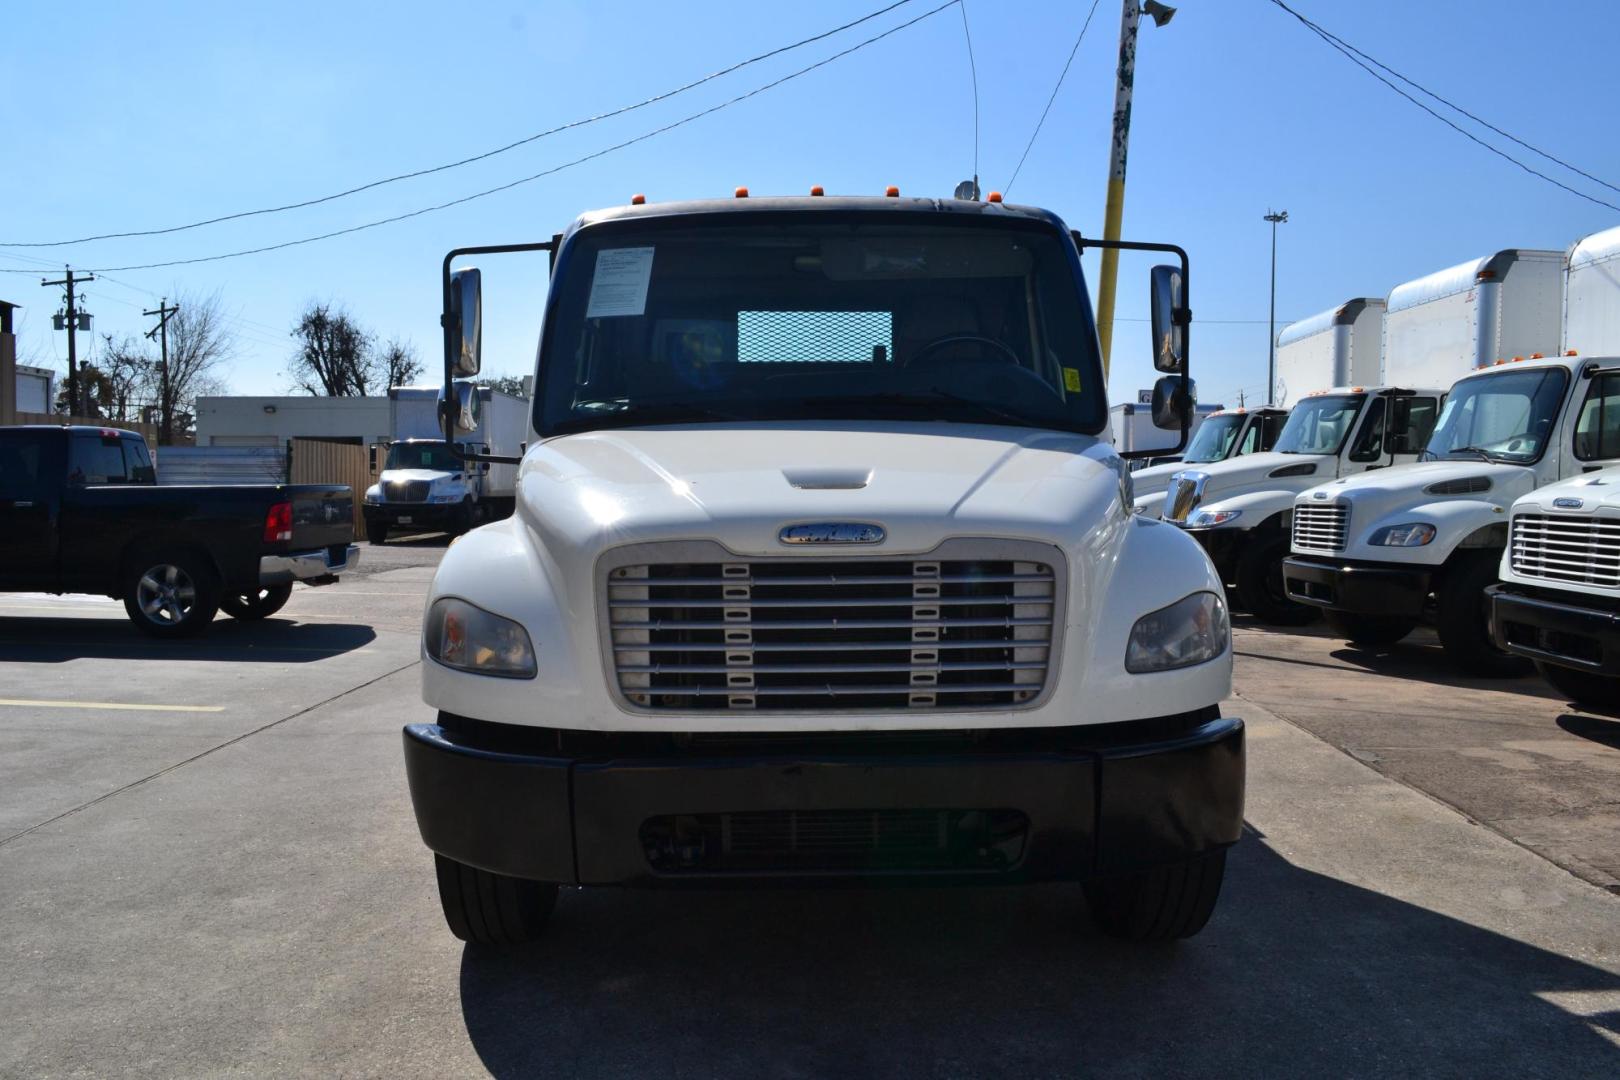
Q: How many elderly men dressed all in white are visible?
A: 0